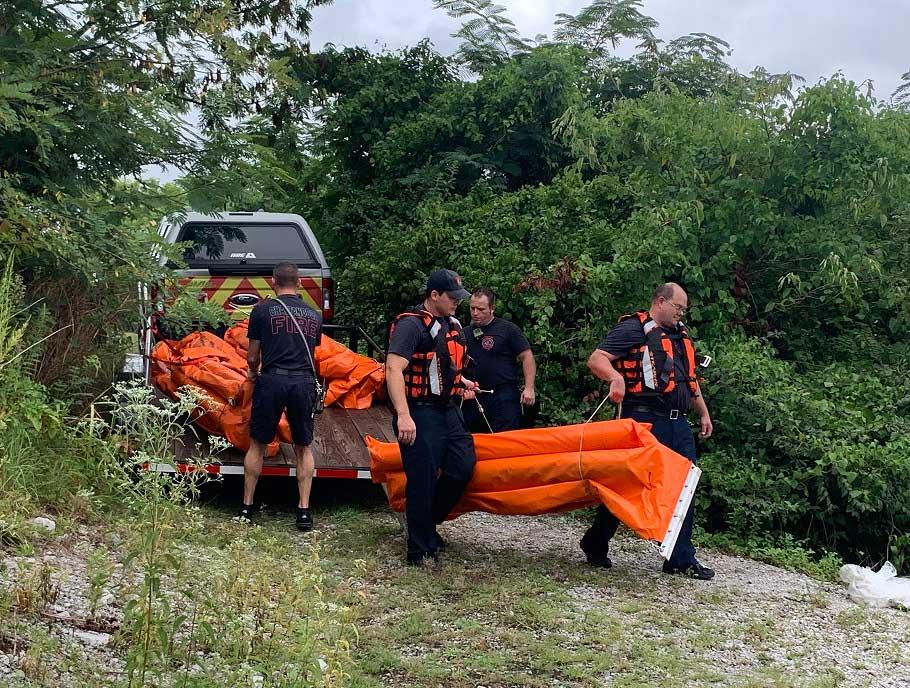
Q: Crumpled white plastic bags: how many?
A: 1